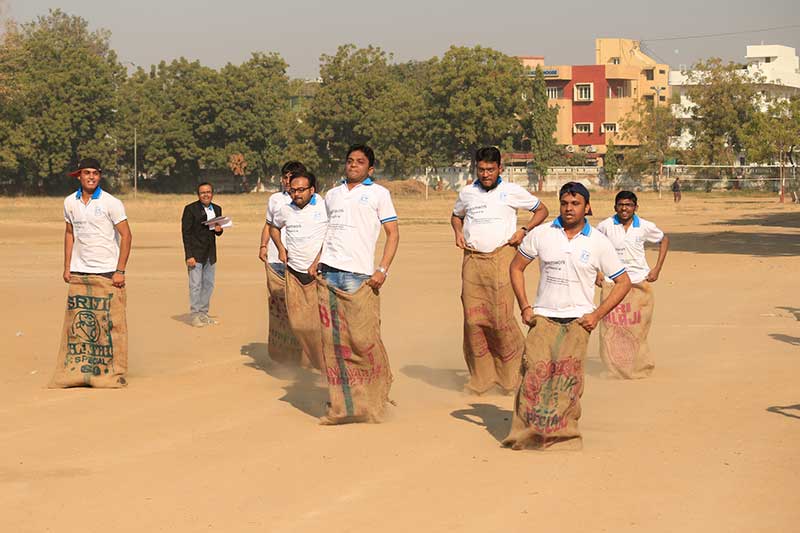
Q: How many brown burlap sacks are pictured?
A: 7